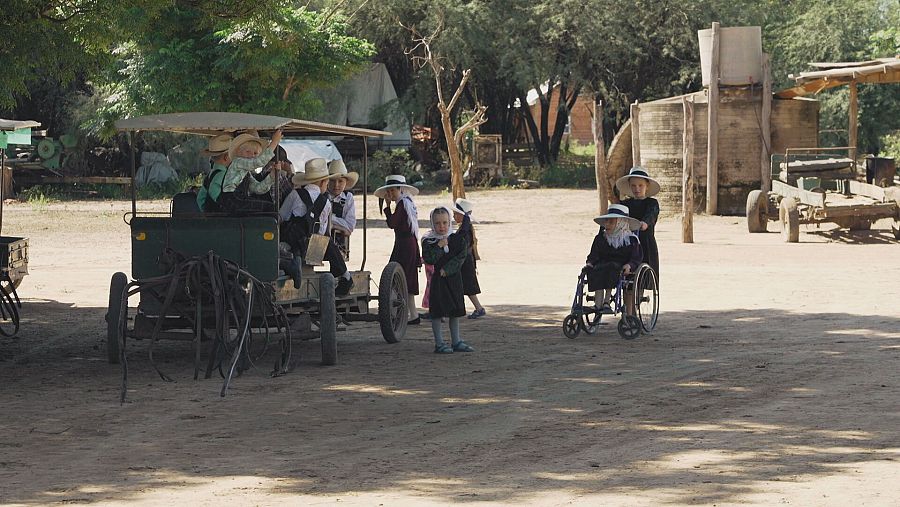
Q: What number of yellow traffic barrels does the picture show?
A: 0